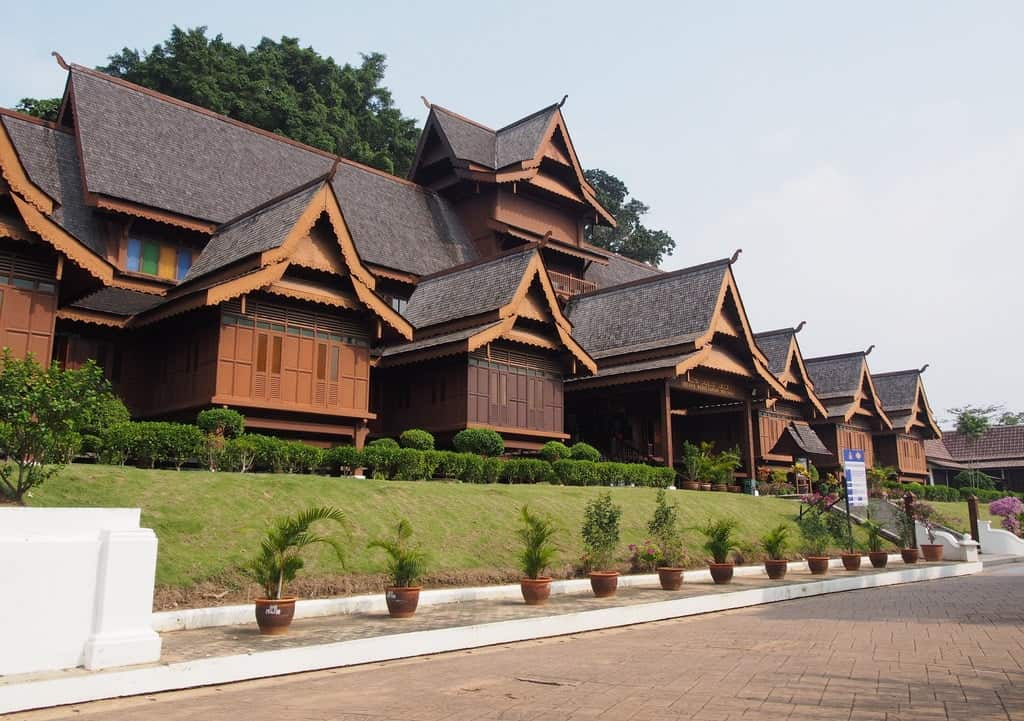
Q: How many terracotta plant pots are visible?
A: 12